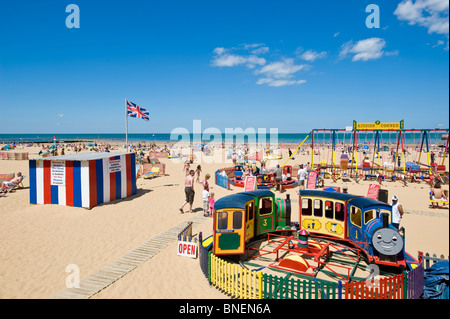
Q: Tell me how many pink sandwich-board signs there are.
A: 3